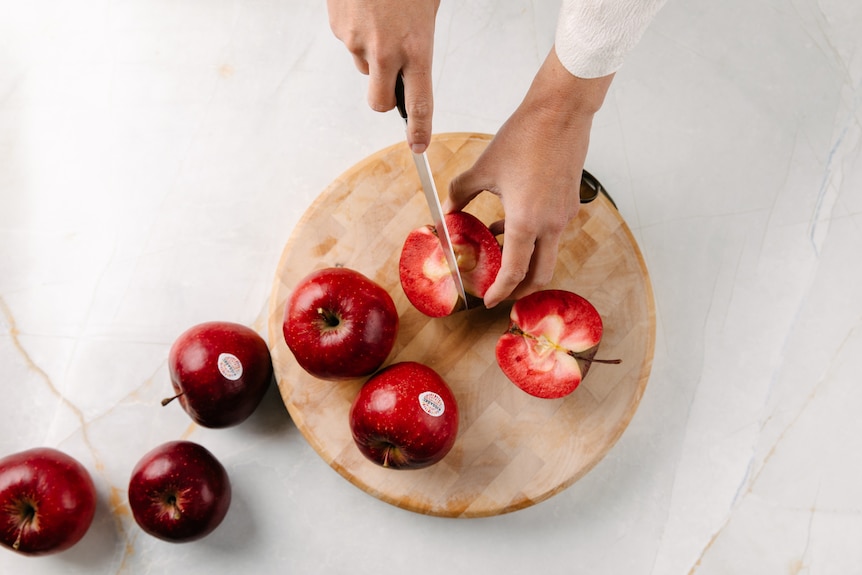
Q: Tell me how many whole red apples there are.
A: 5